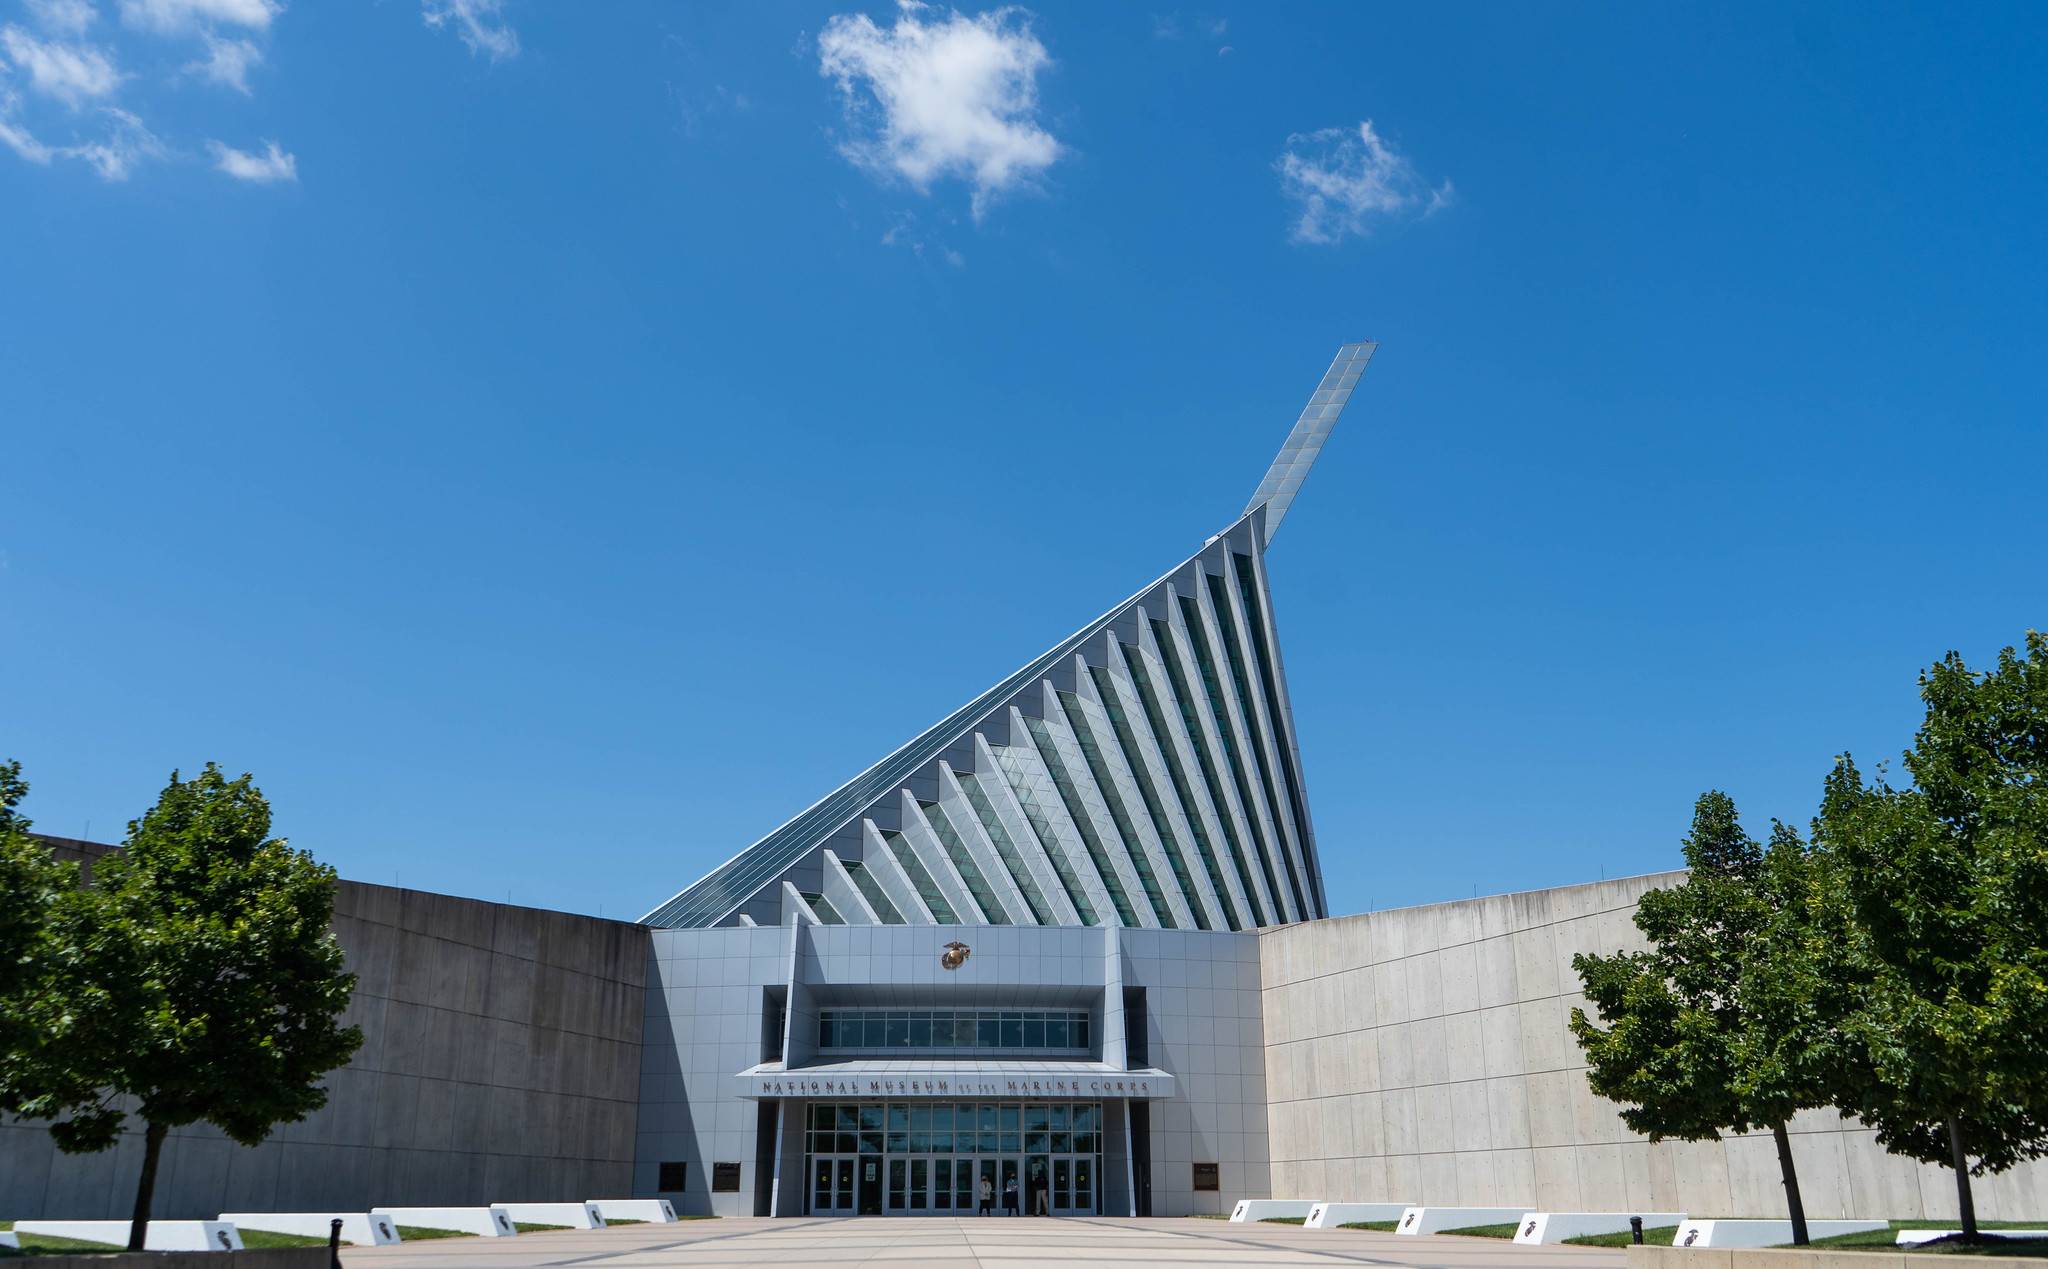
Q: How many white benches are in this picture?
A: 12